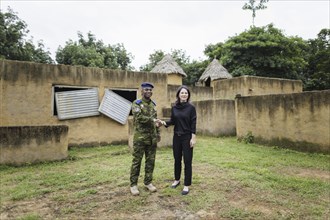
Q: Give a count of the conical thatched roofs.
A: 2